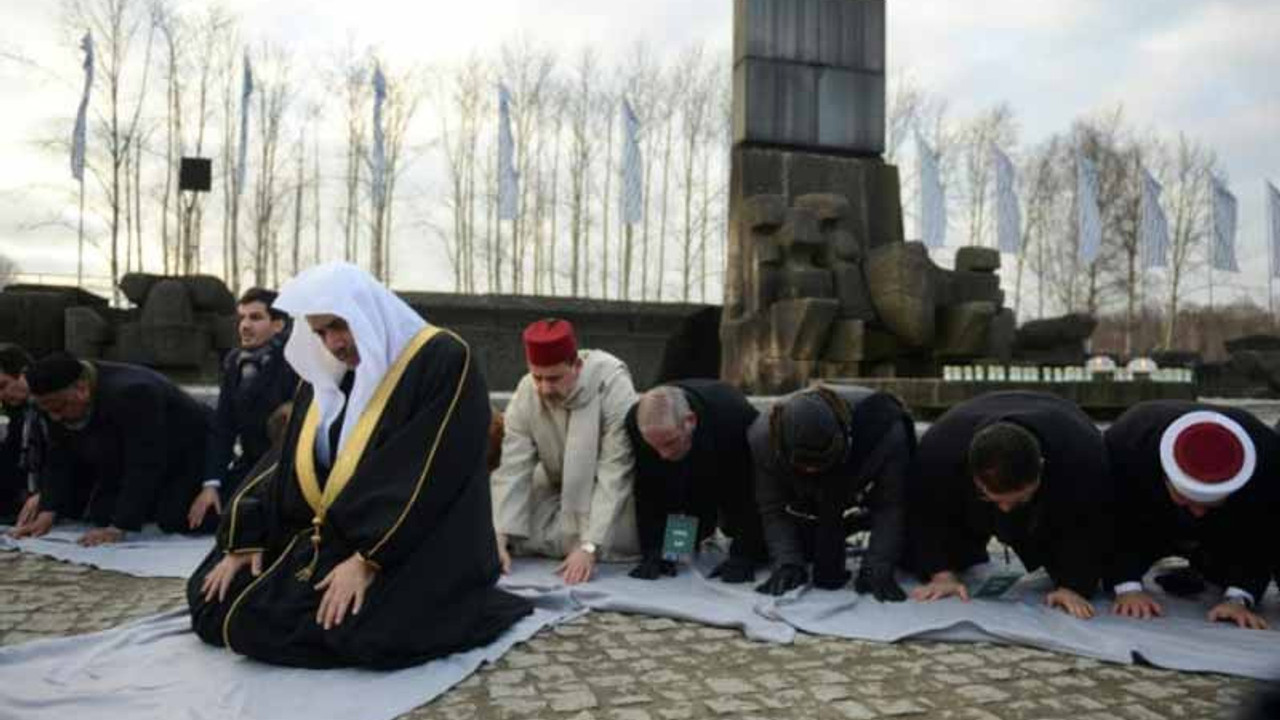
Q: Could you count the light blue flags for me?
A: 11